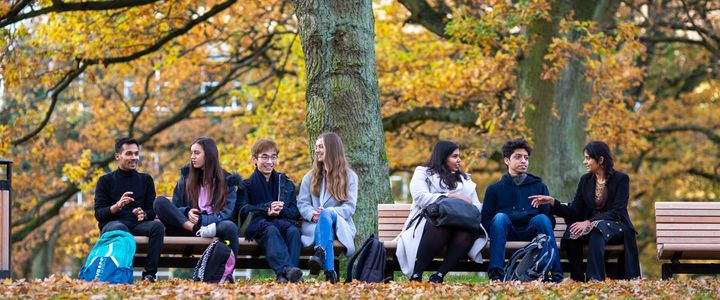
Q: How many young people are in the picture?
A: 7